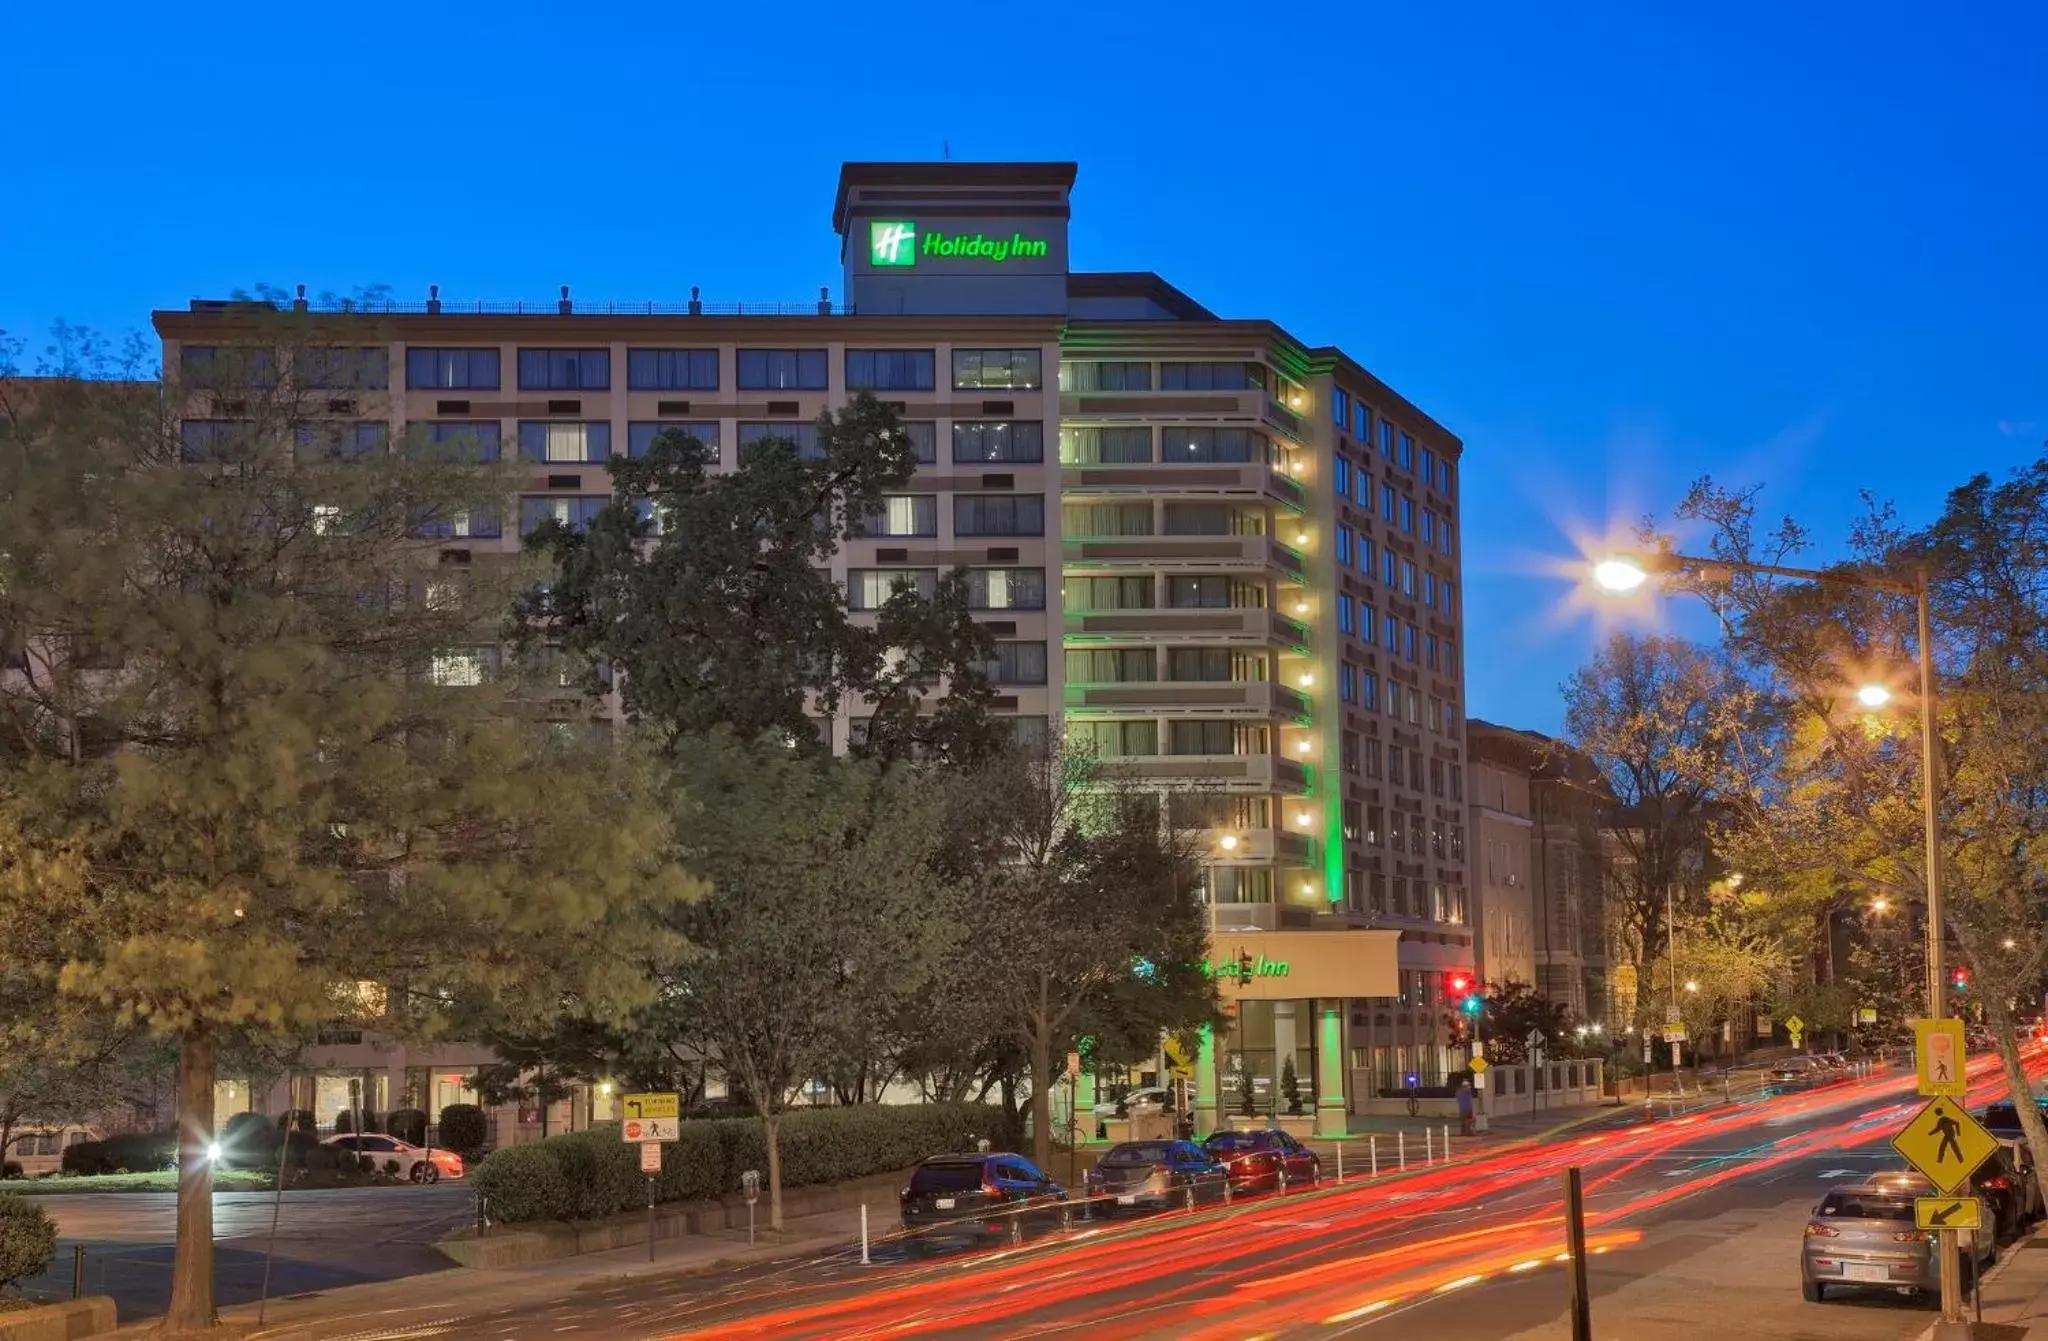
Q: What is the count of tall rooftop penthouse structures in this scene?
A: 1